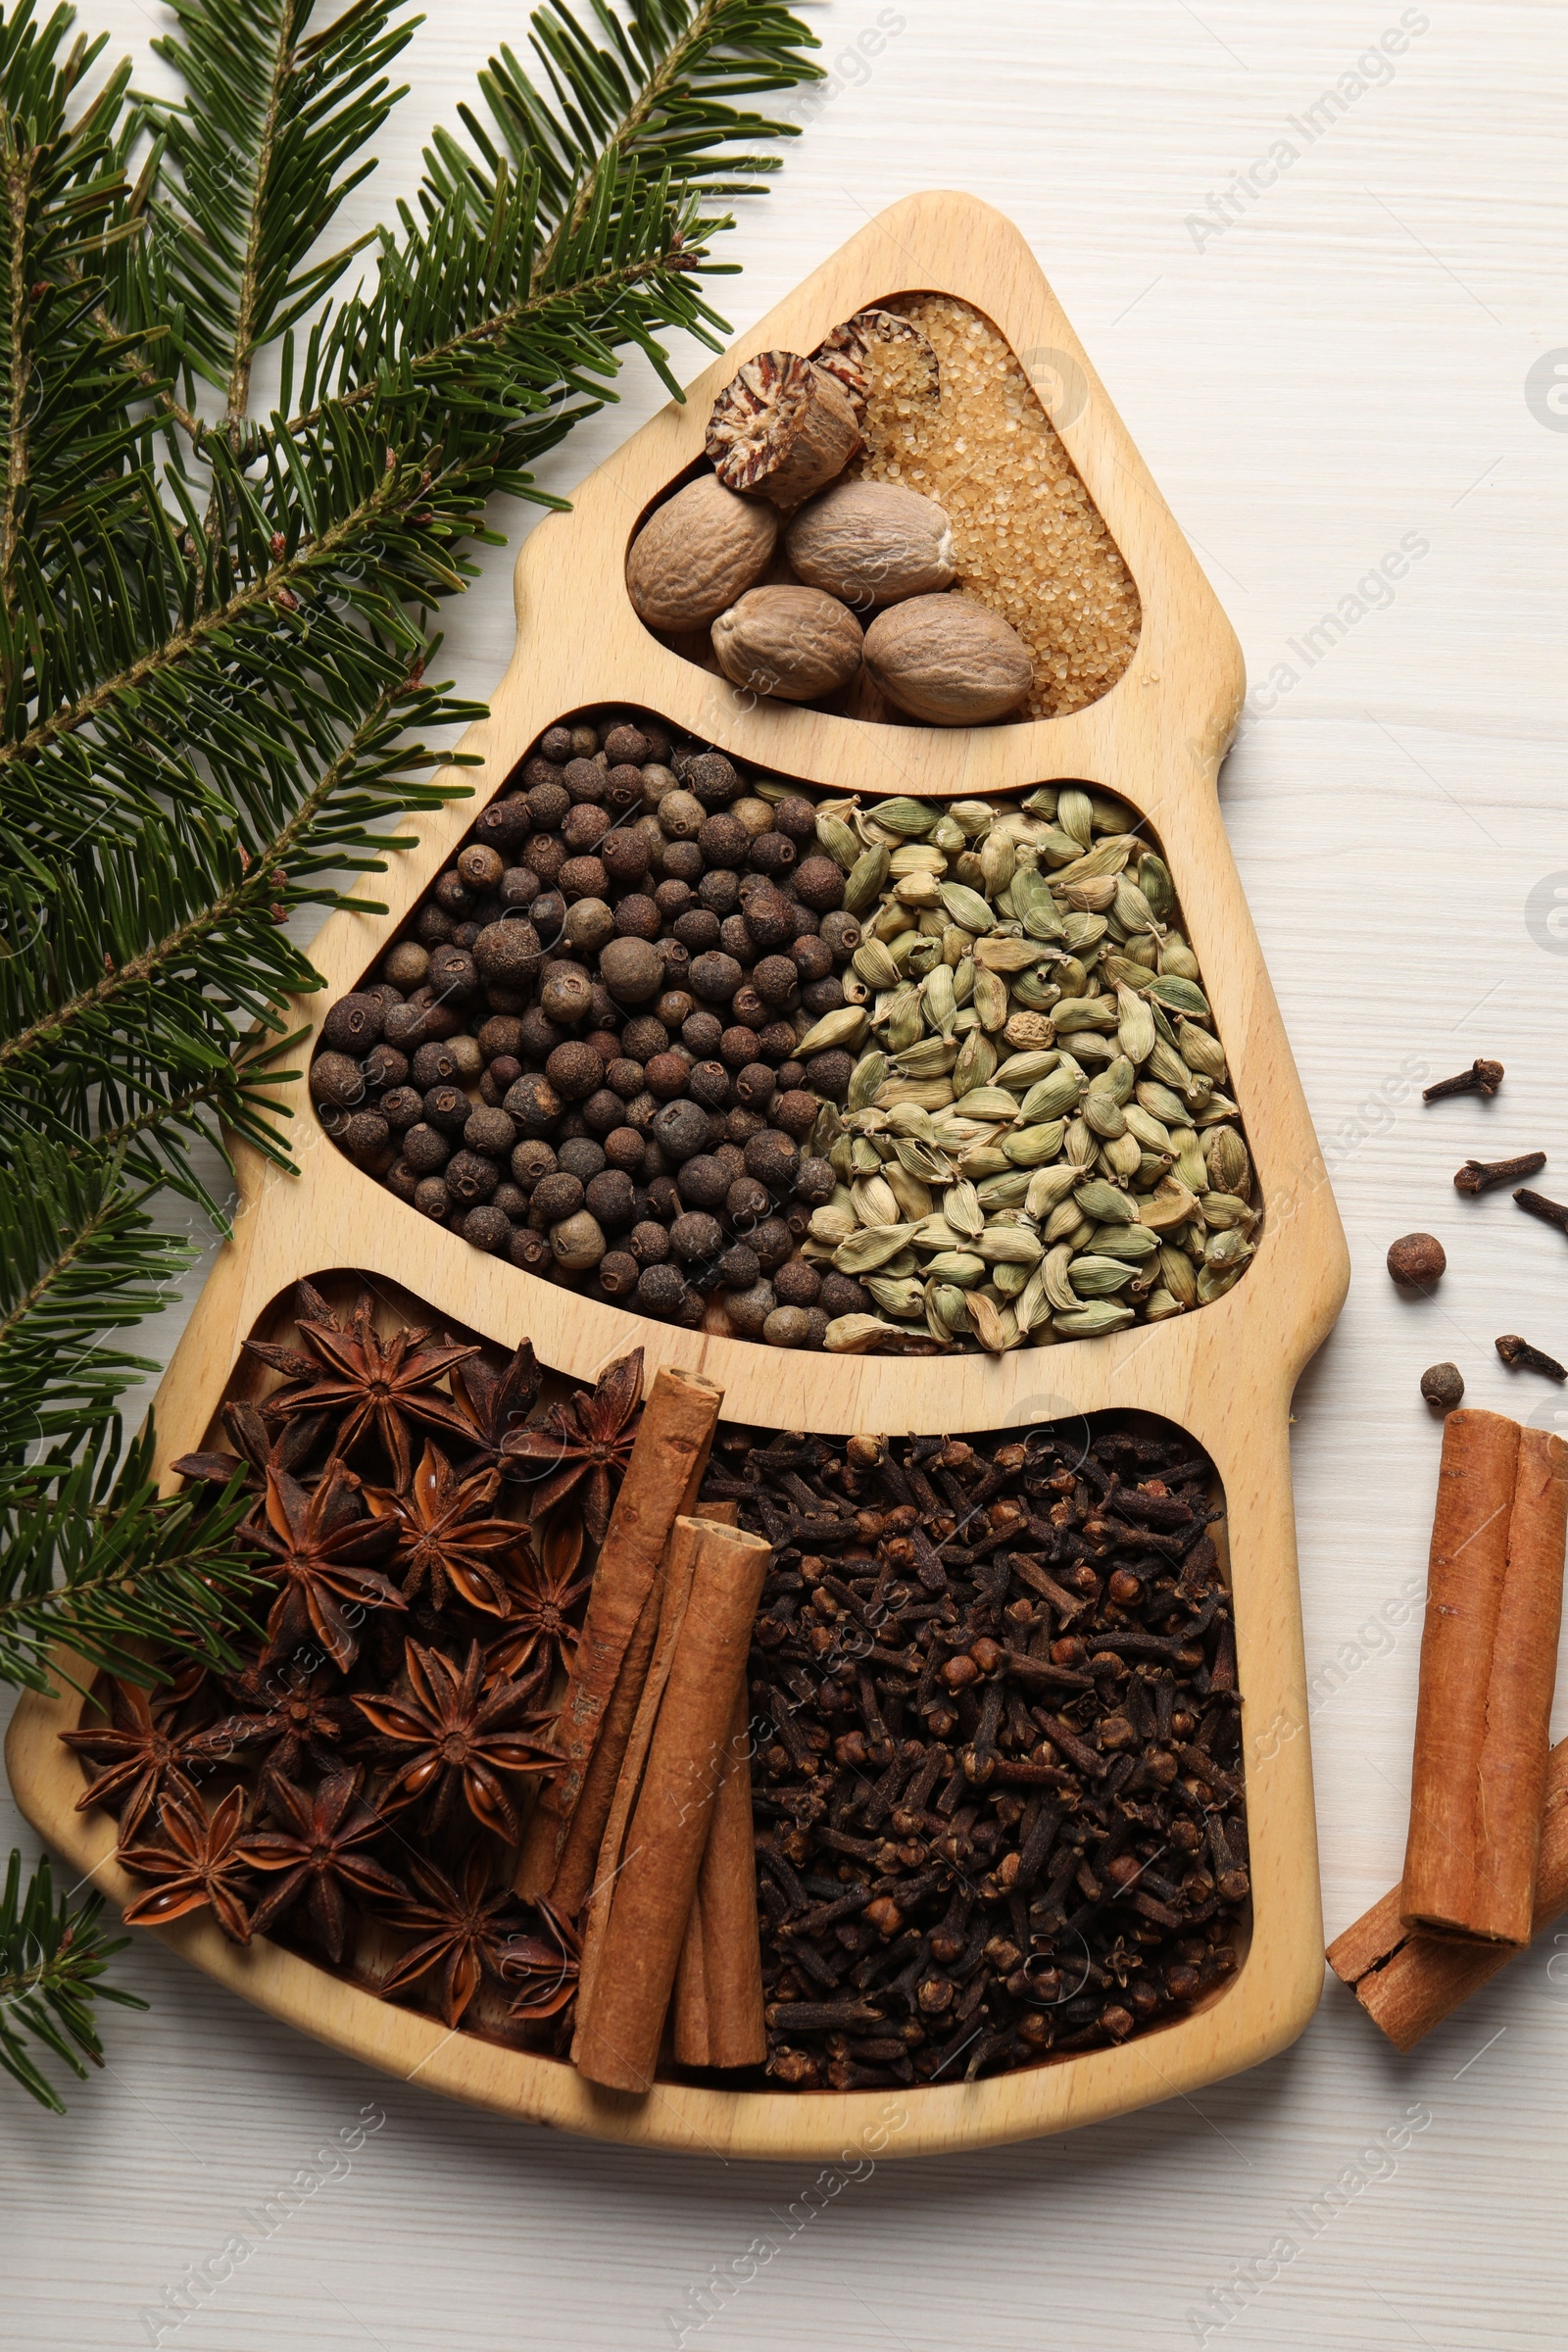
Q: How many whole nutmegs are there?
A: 4